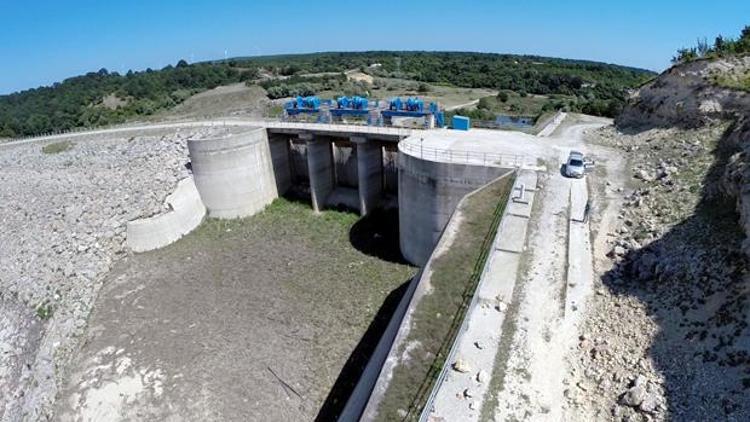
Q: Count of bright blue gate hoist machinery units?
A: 3